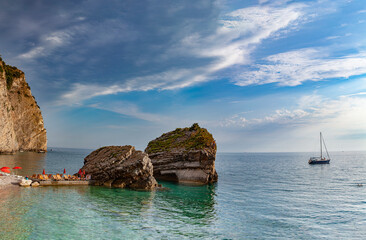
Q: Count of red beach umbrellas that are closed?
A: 4